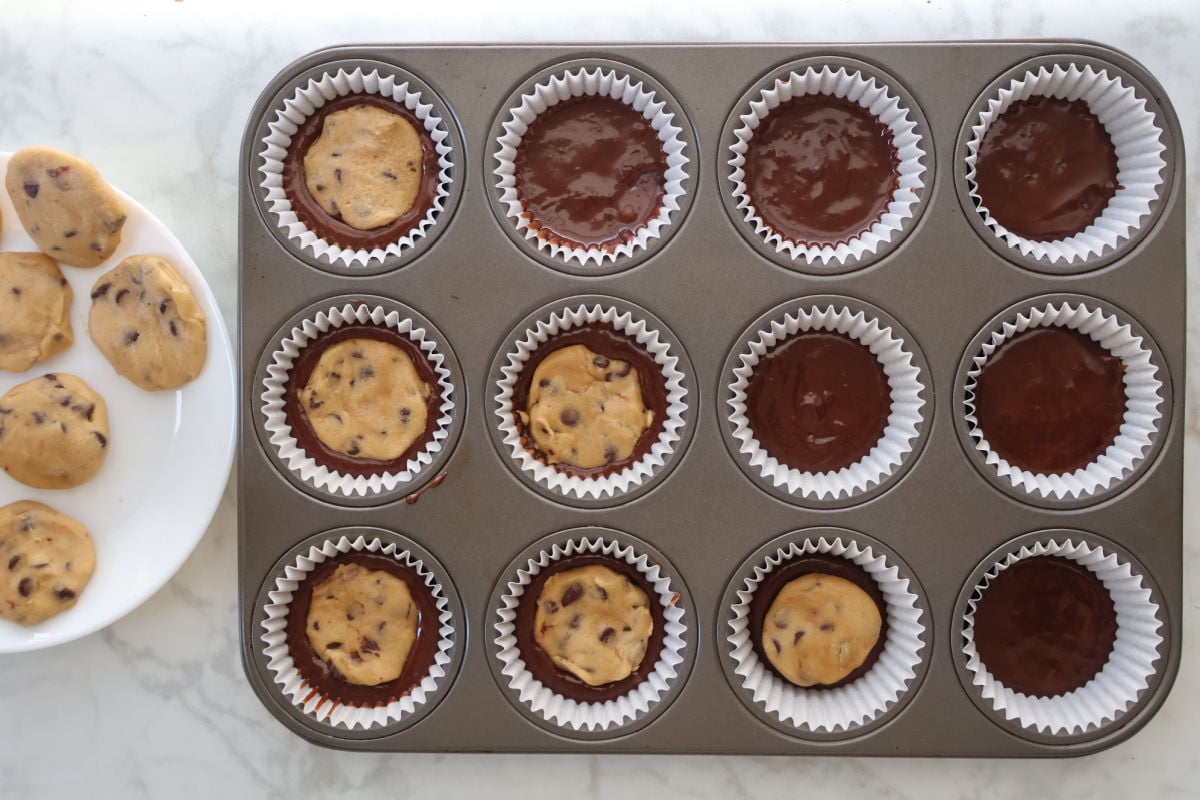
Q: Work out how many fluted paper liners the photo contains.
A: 12